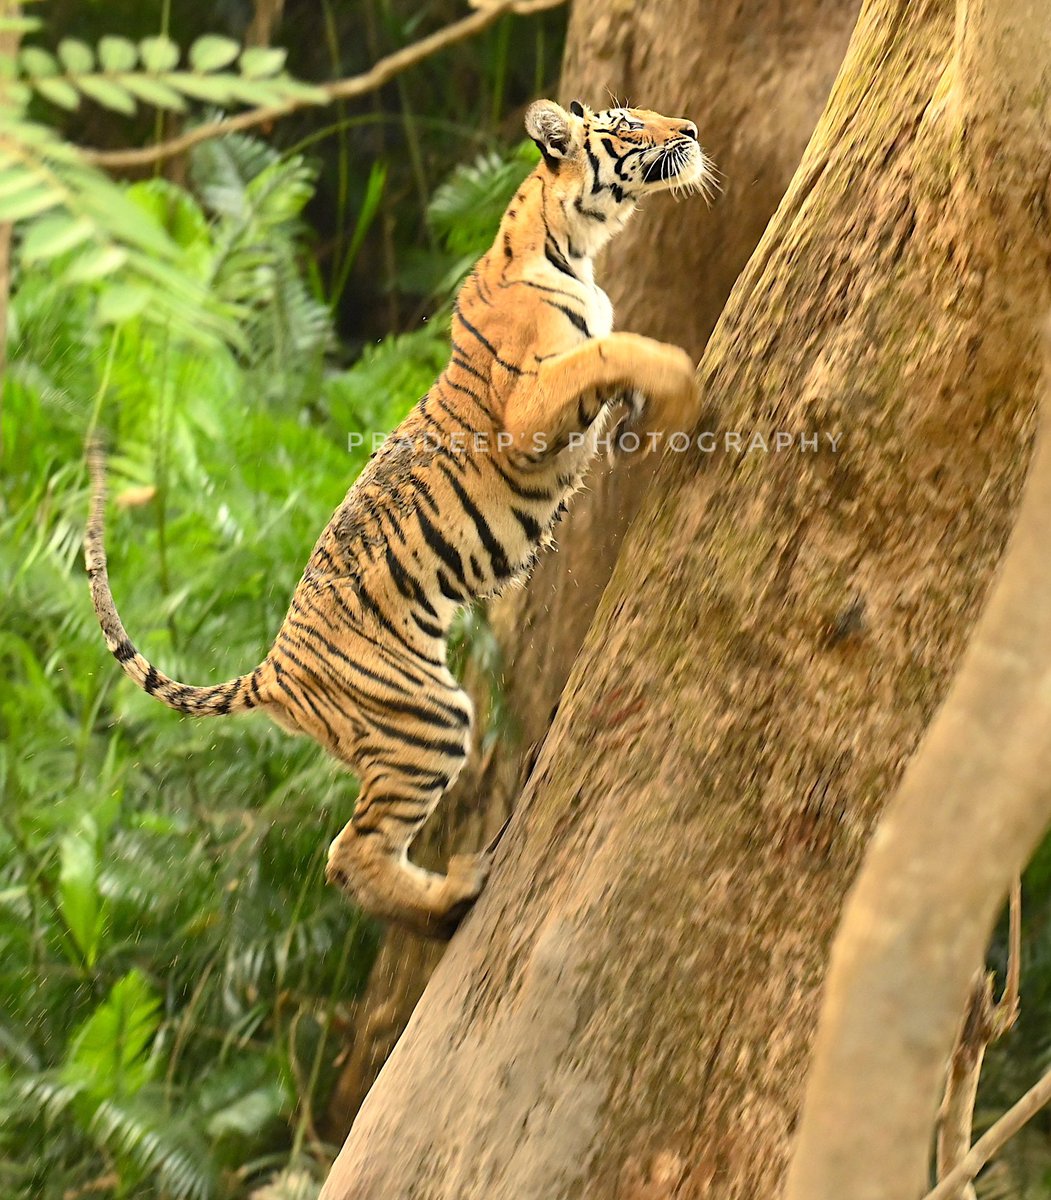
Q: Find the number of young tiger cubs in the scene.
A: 1